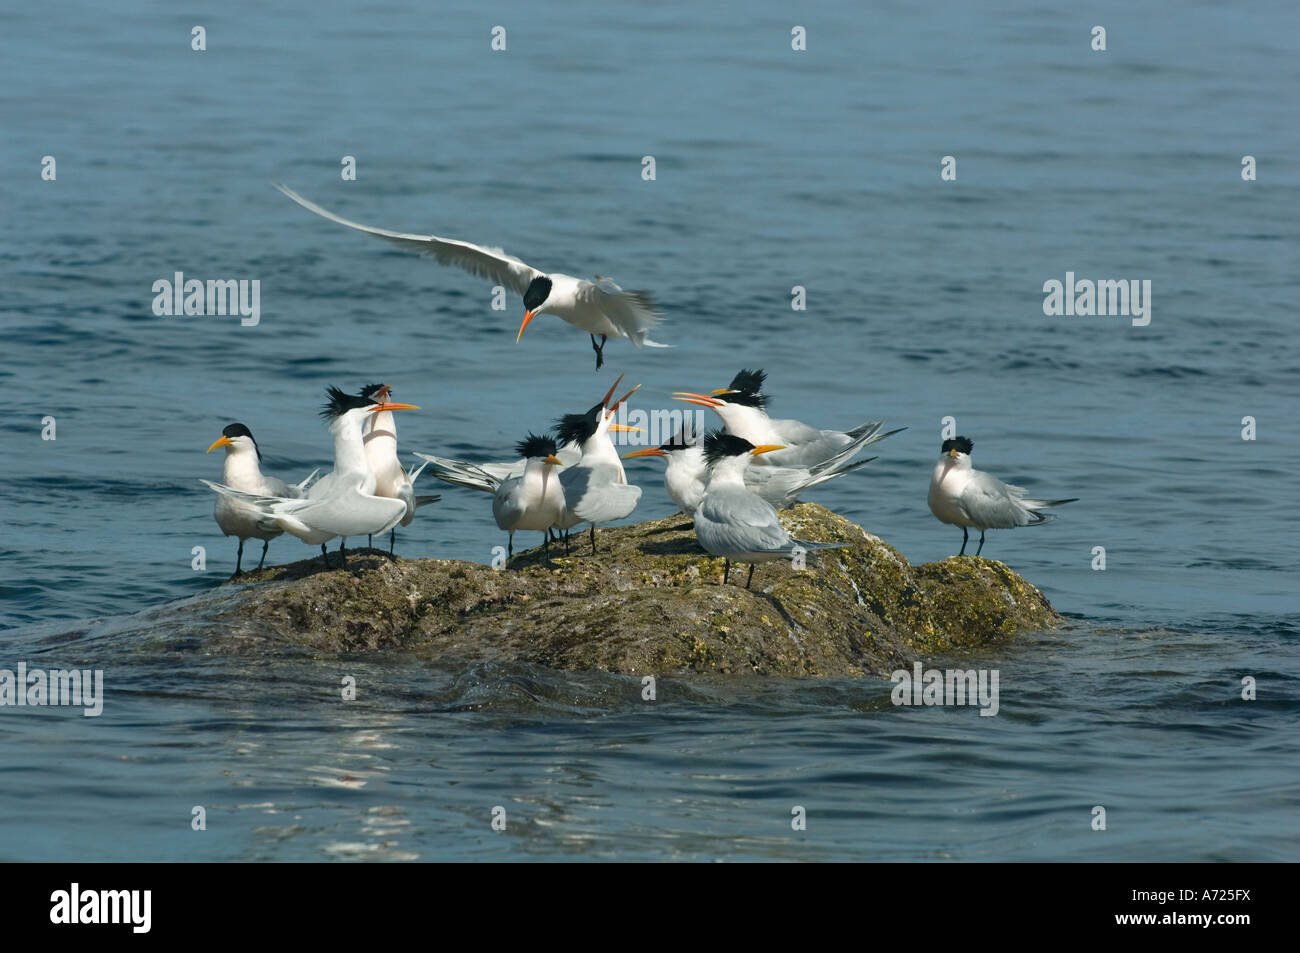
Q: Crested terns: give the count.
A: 12